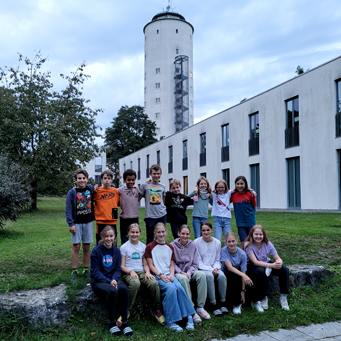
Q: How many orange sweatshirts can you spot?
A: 1